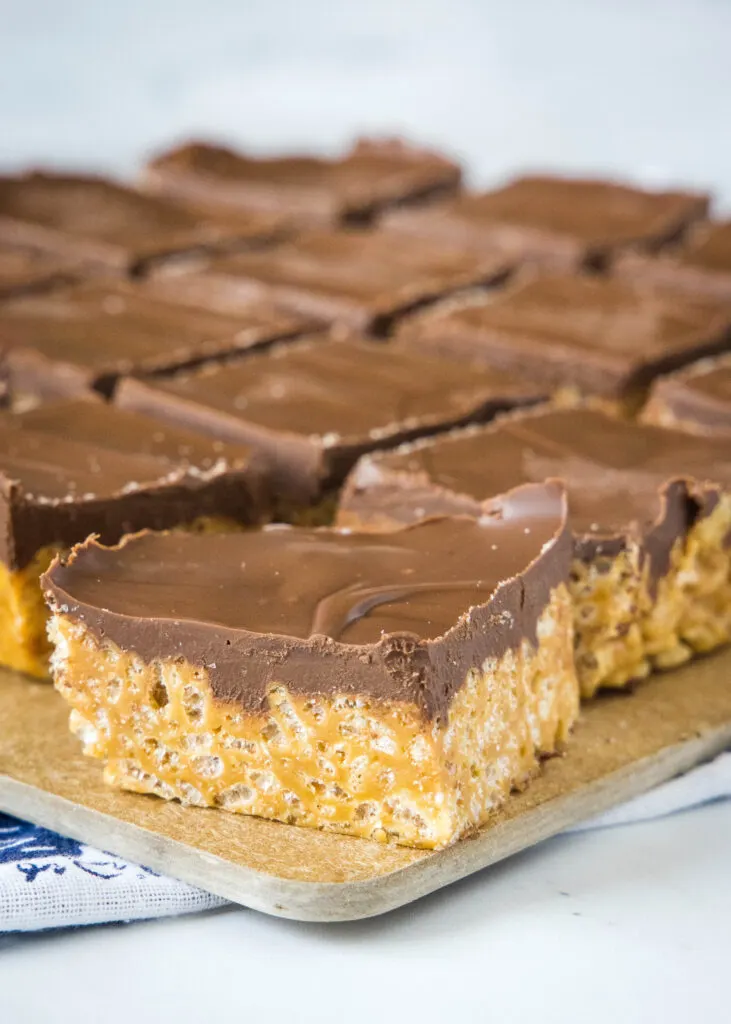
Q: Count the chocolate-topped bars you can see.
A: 13